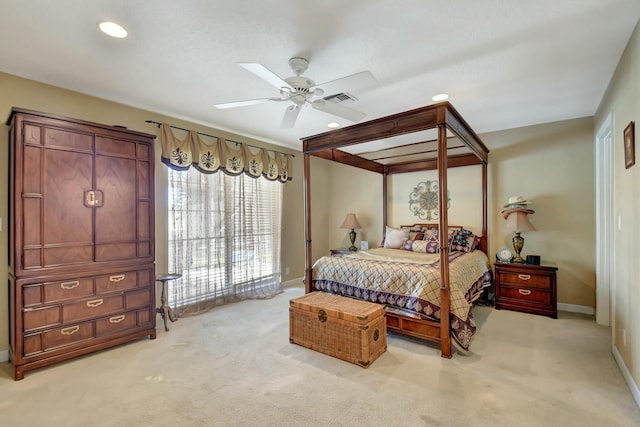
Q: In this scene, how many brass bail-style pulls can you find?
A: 7